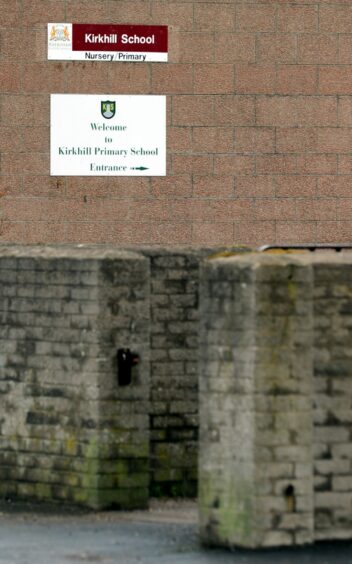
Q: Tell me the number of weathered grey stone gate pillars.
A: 2